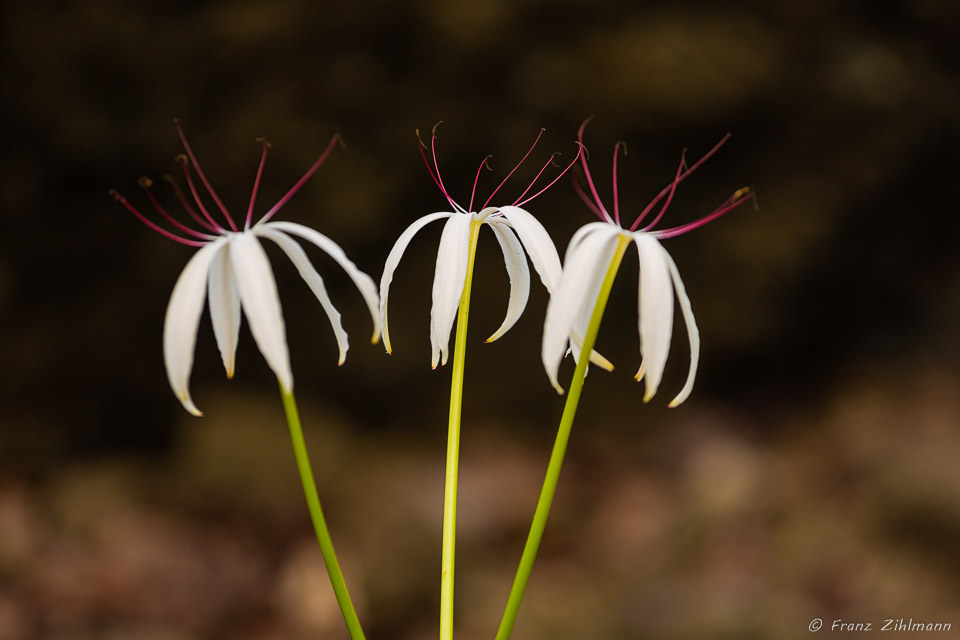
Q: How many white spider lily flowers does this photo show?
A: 3